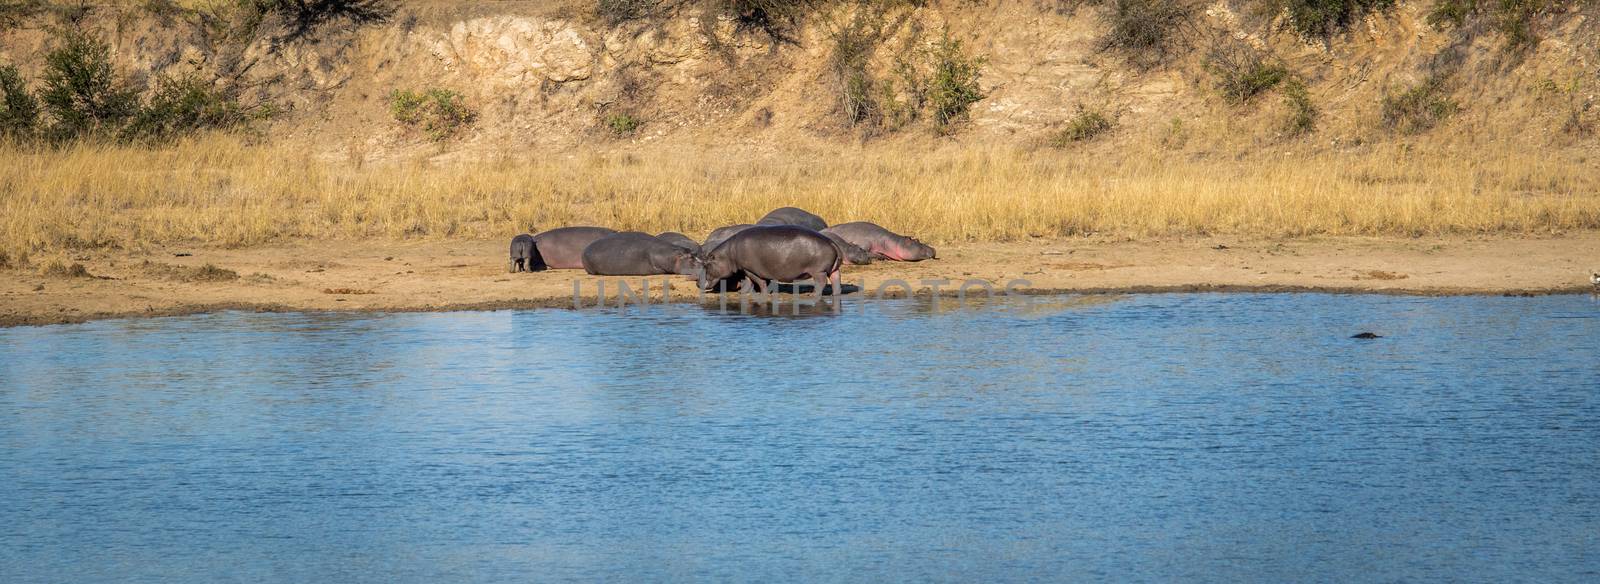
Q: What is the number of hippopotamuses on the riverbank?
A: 9